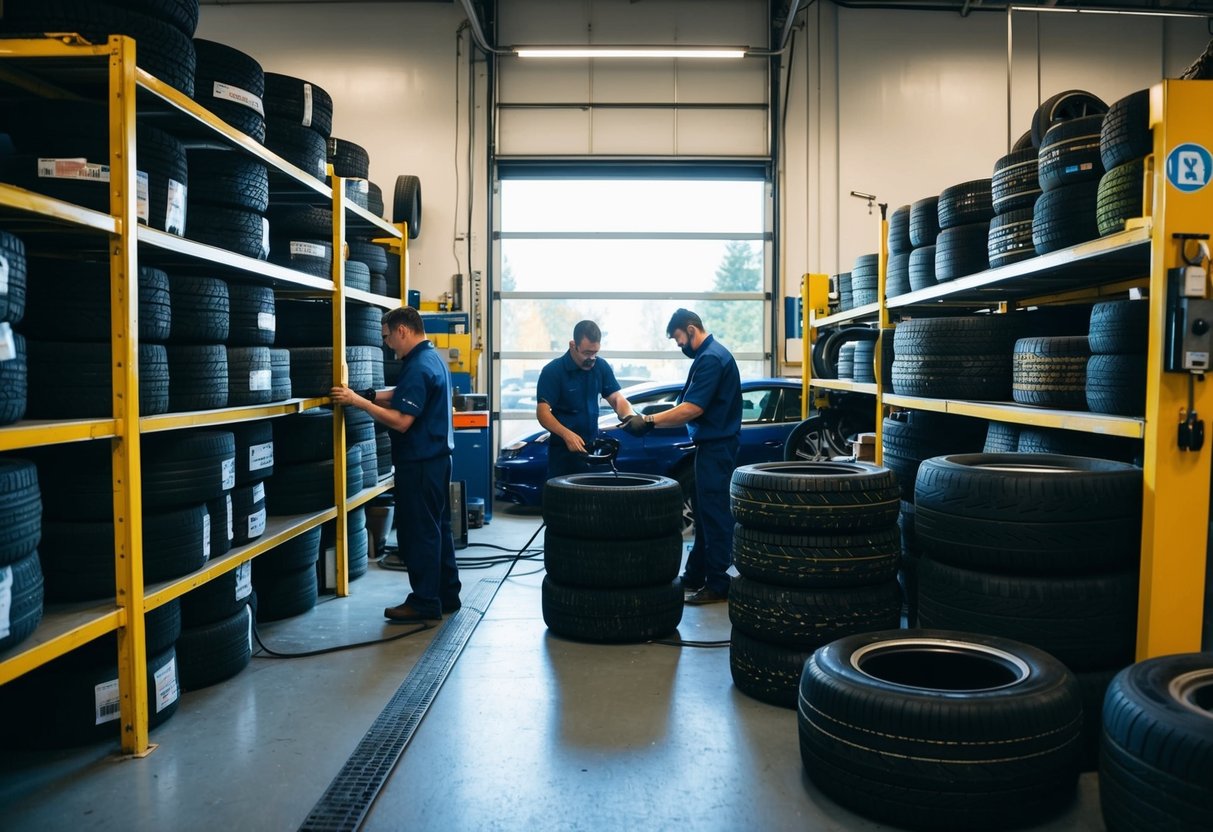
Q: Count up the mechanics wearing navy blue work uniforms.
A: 3